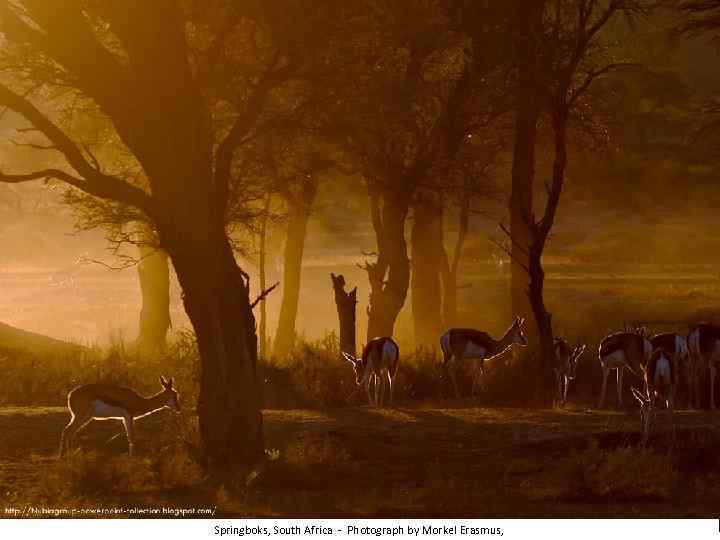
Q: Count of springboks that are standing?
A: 8